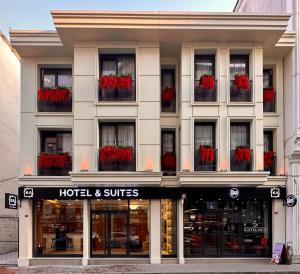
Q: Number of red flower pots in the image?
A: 12